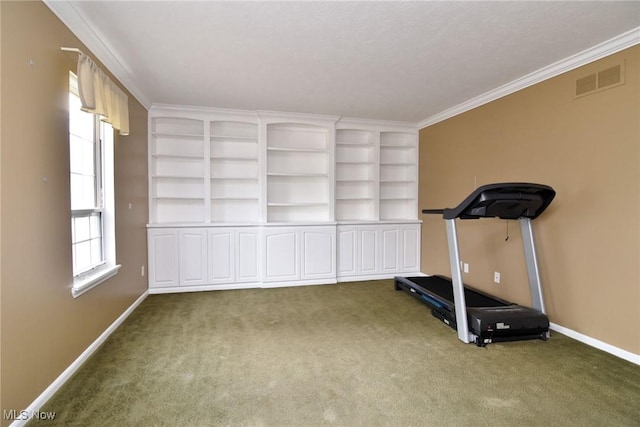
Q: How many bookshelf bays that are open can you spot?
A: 5